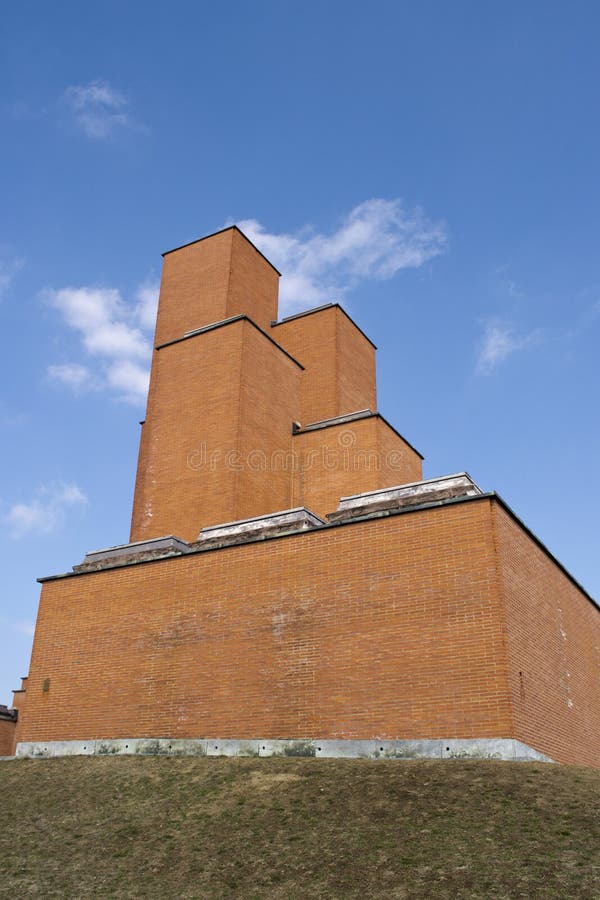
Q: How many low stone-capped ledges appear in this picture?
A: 3